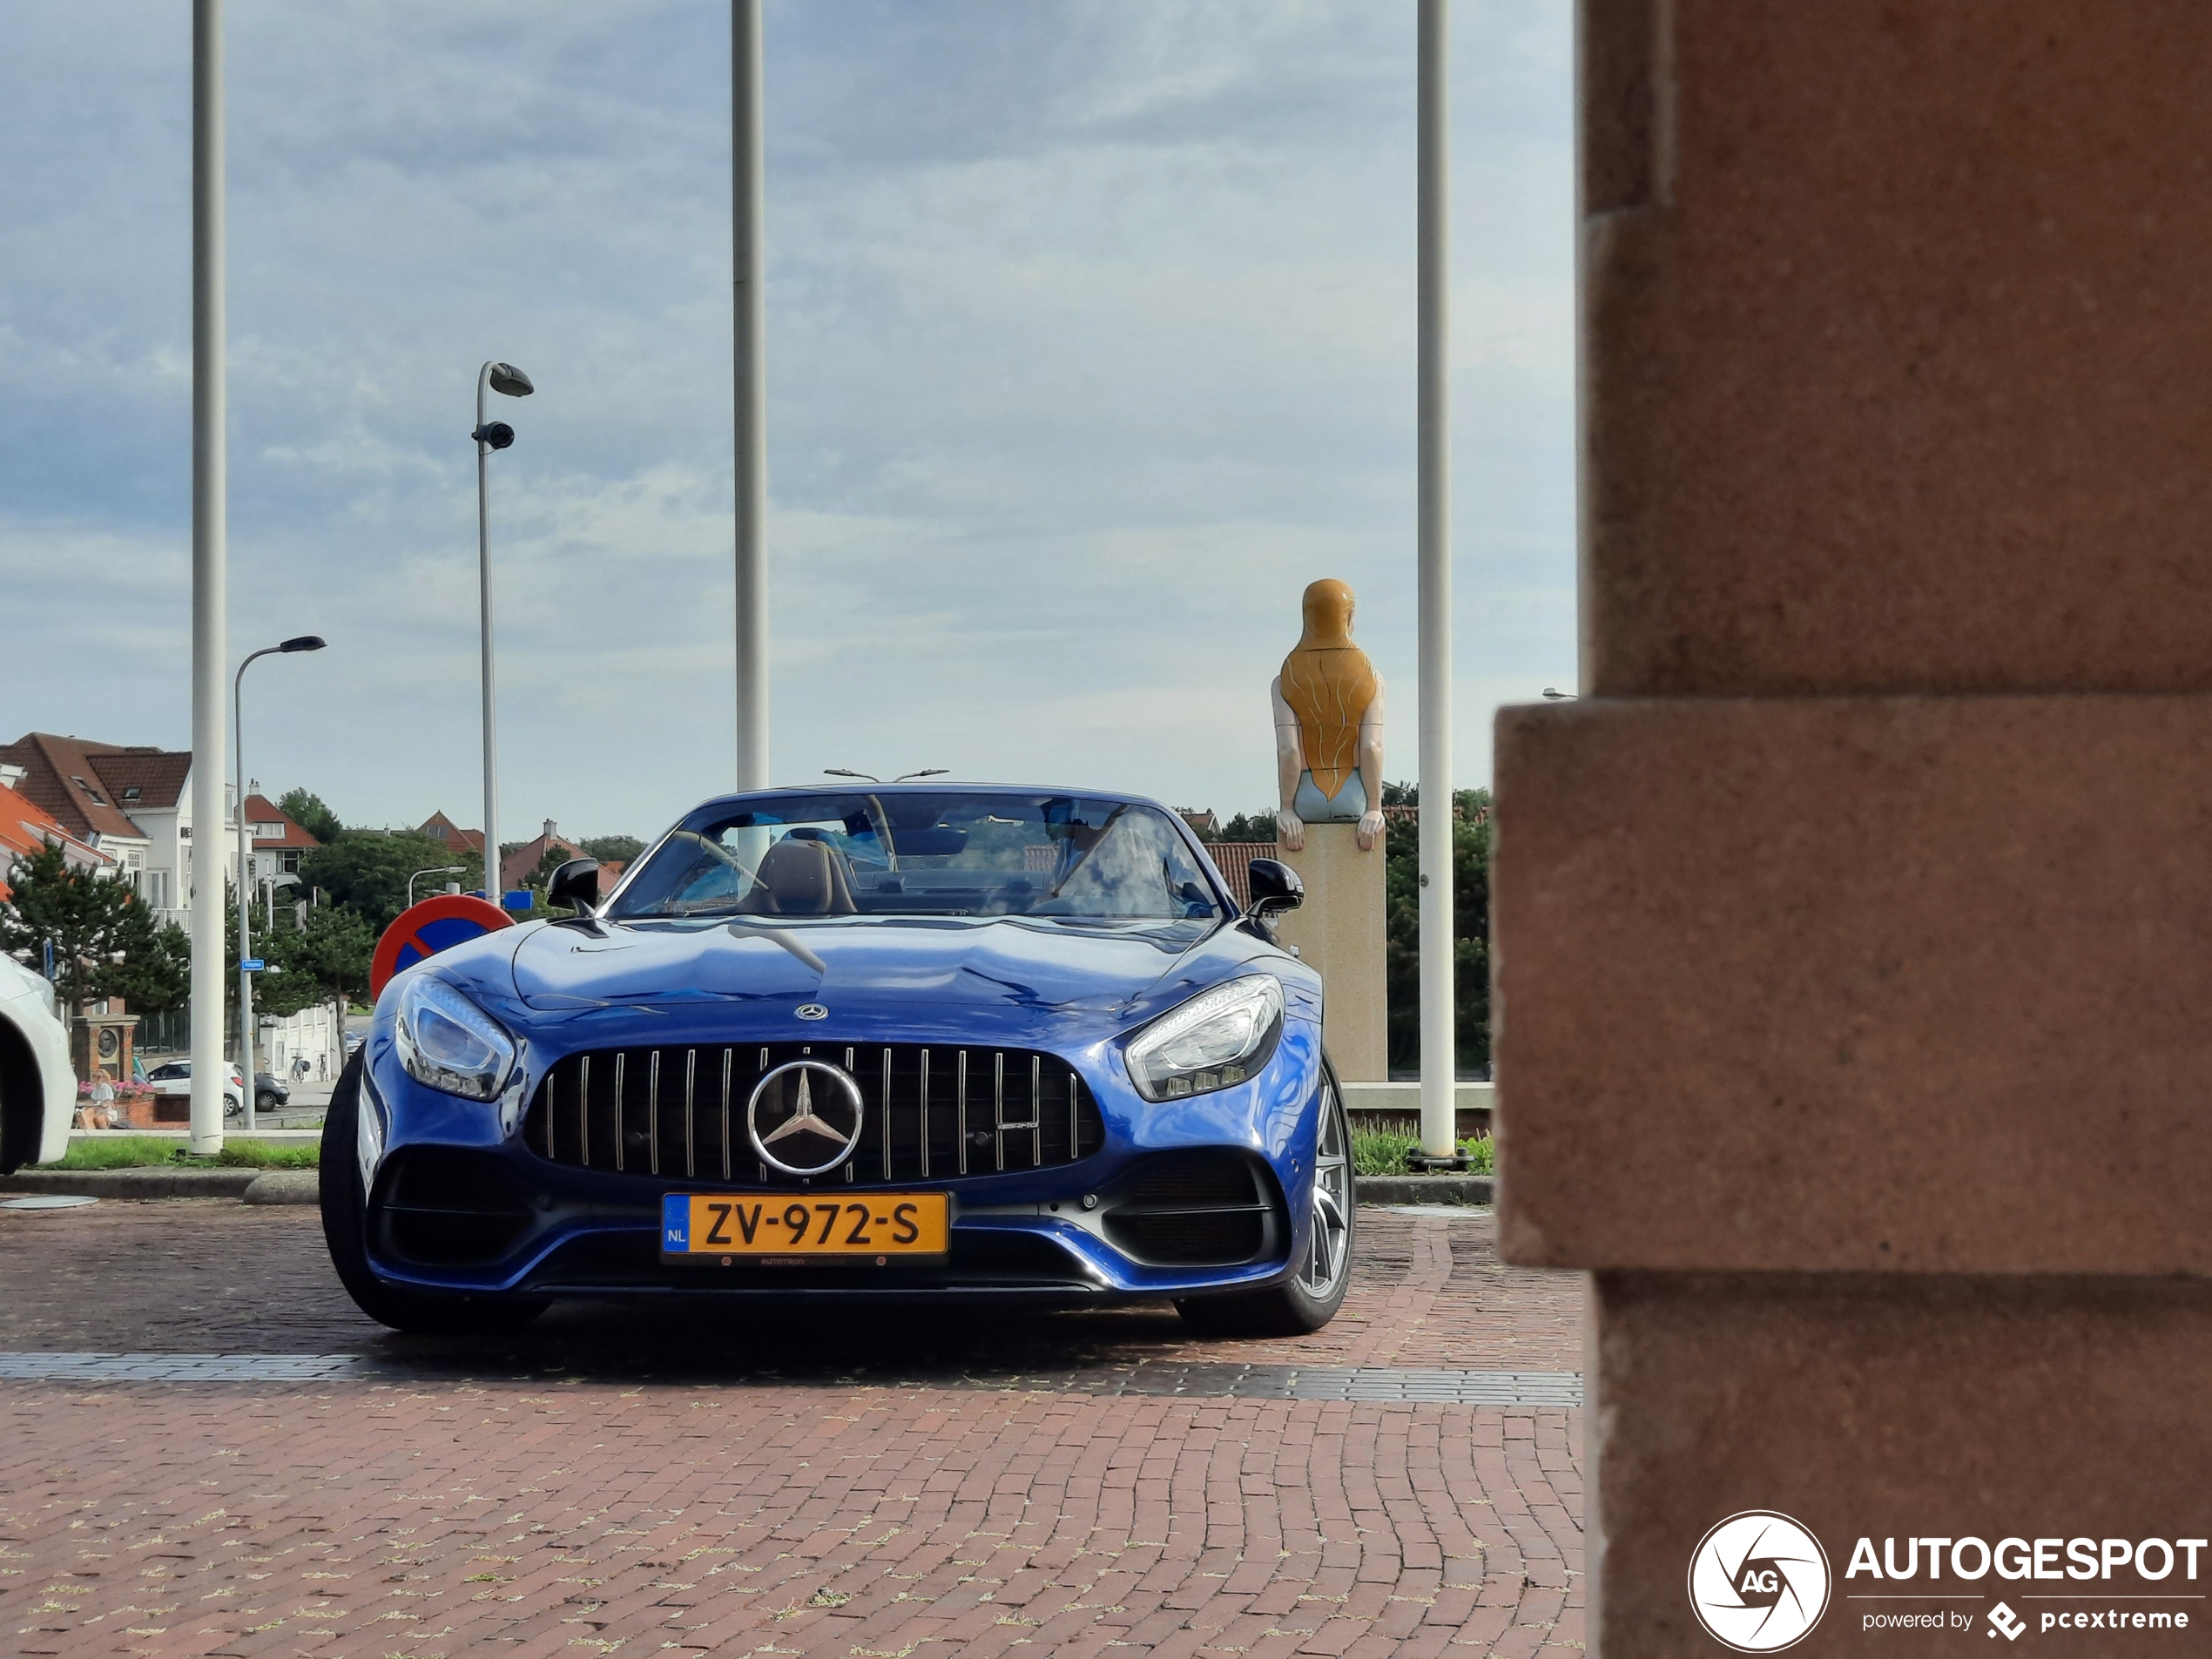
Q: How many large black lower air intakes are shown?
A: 2